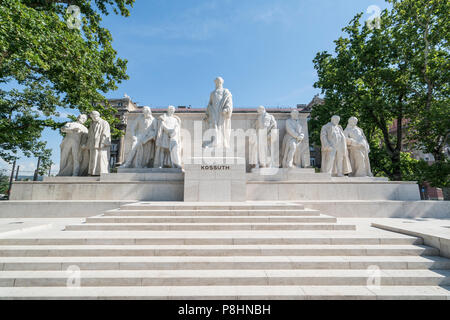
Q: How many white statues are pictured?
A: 9